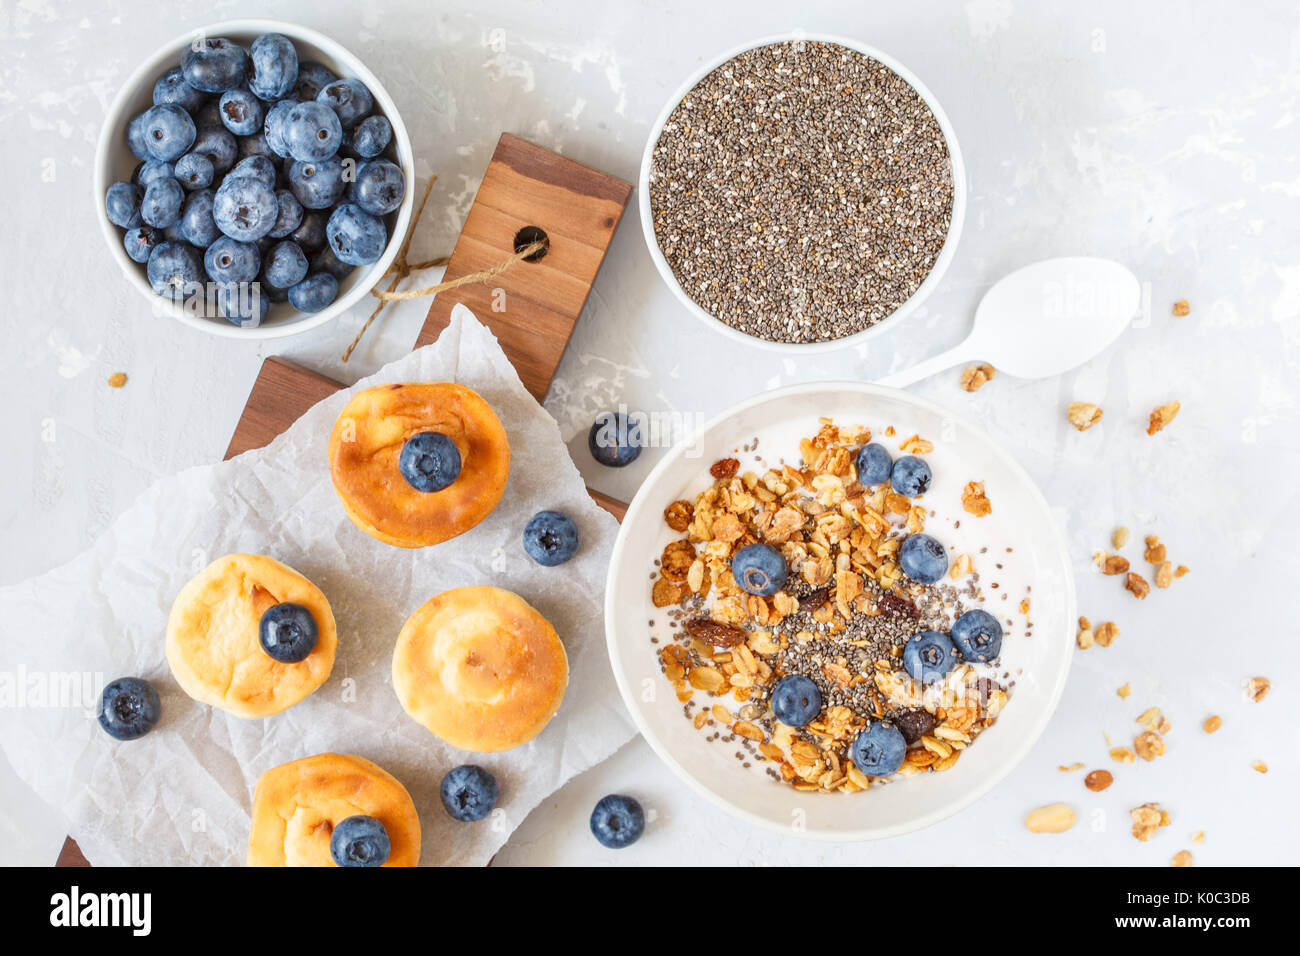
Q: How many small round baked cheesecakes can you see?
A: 4